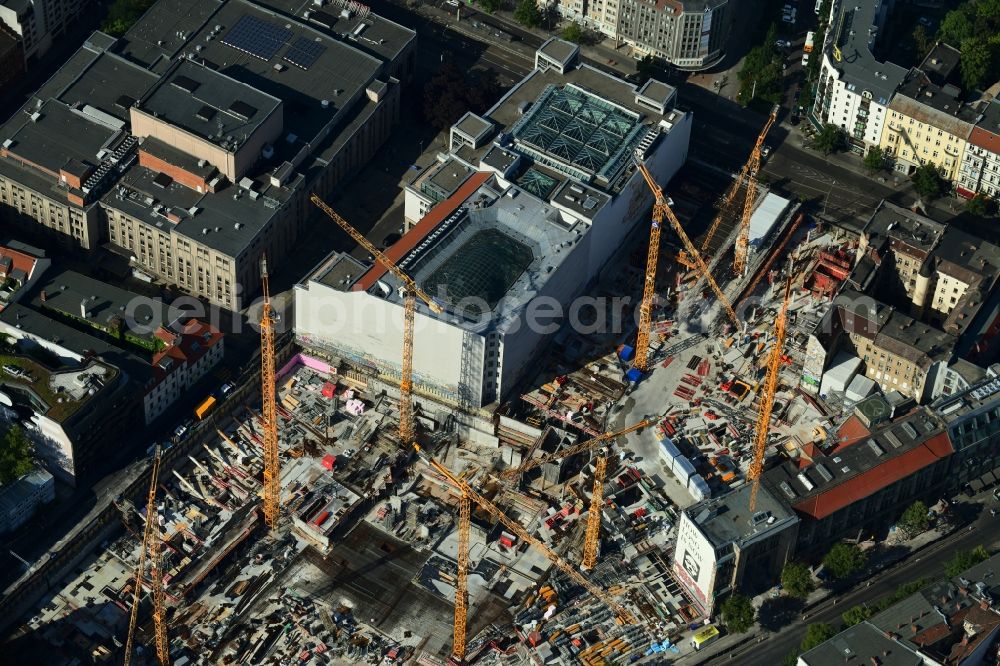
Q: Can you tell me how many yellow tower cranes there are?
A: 8